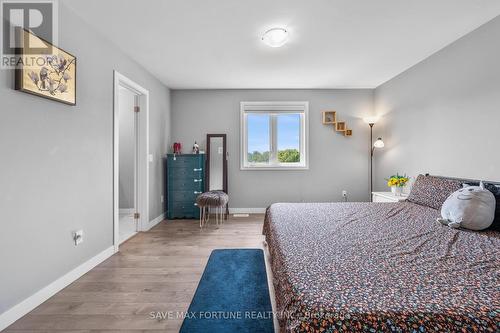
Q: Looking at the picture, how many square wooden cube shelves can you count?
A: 3